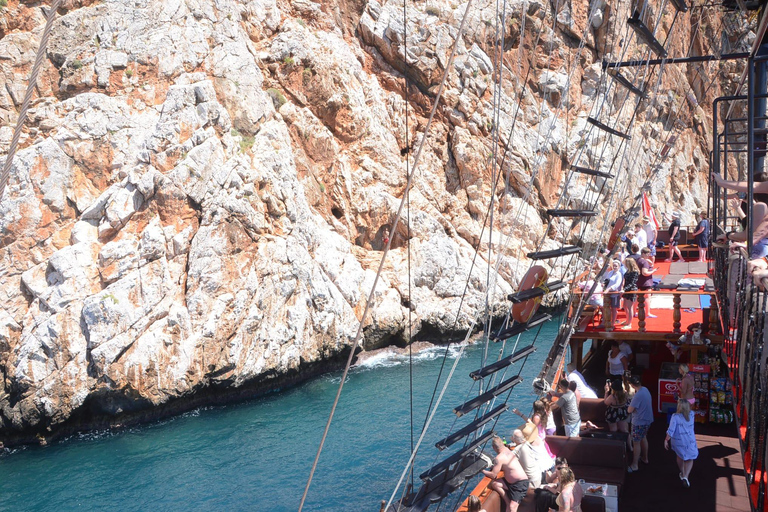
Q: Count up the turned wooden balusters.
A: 5